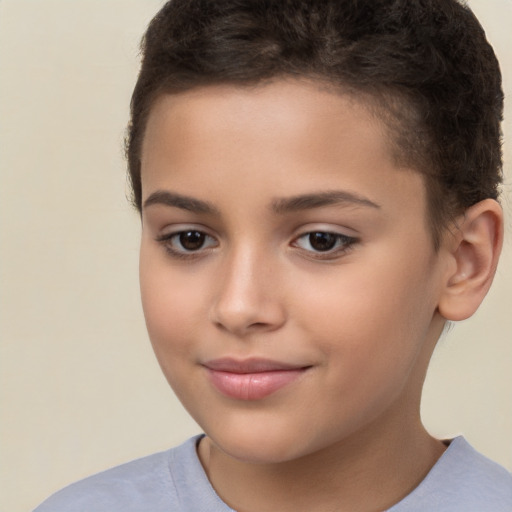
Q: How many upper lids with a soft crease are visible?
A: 2